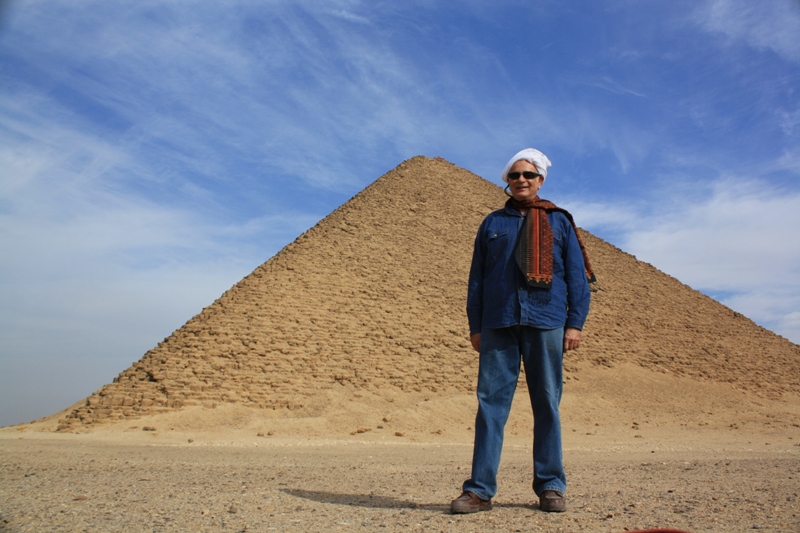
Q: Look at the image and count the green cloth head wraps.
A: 0